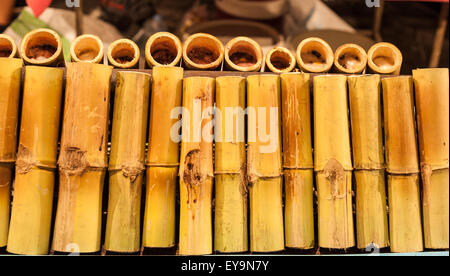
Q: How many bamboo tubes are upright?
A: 13